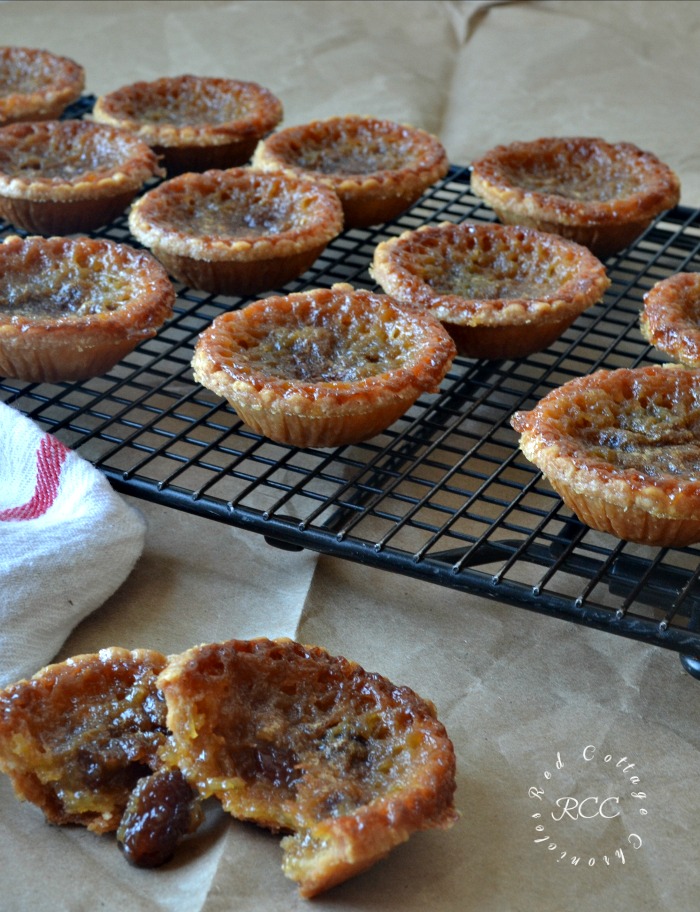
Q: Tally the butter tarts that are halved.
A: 1